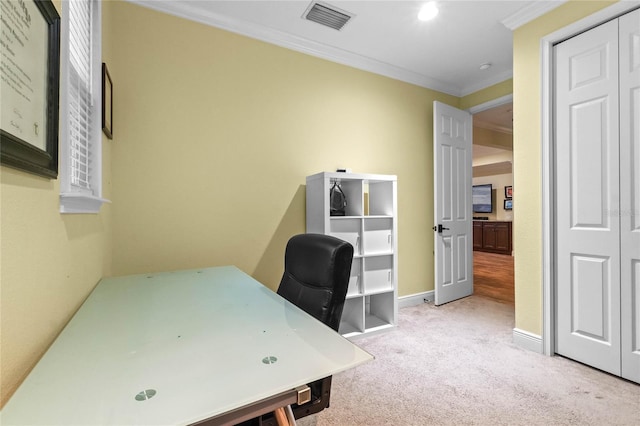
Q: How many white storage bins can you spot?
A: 4